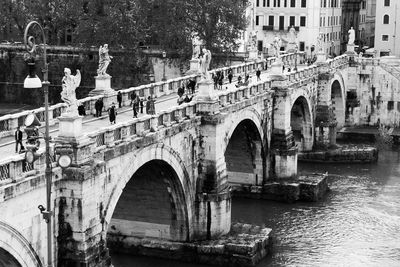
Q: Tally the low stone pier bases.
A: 3